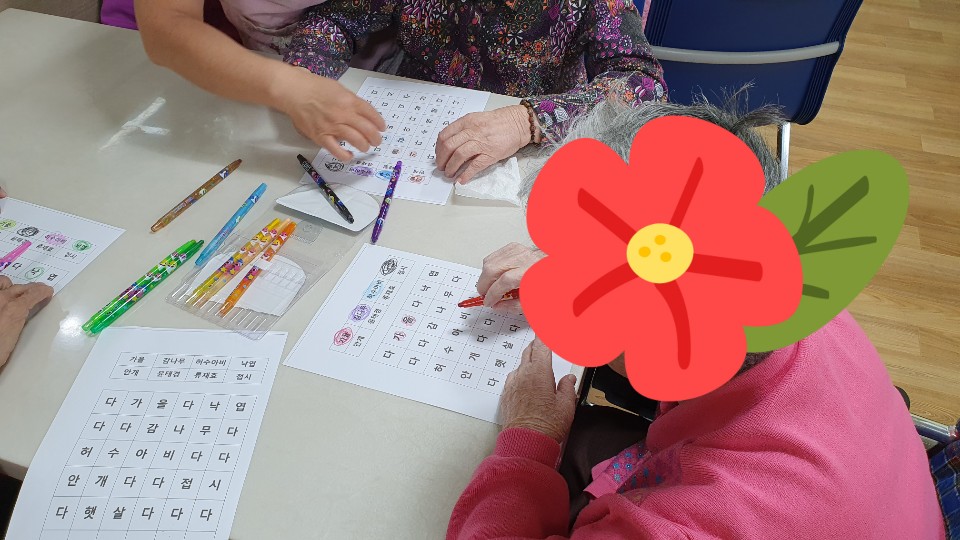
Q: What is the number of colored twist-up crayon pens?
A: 11